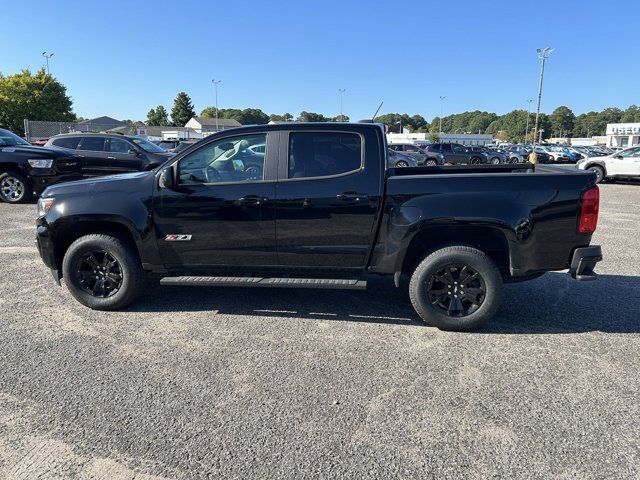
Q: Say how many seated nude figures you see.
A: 0